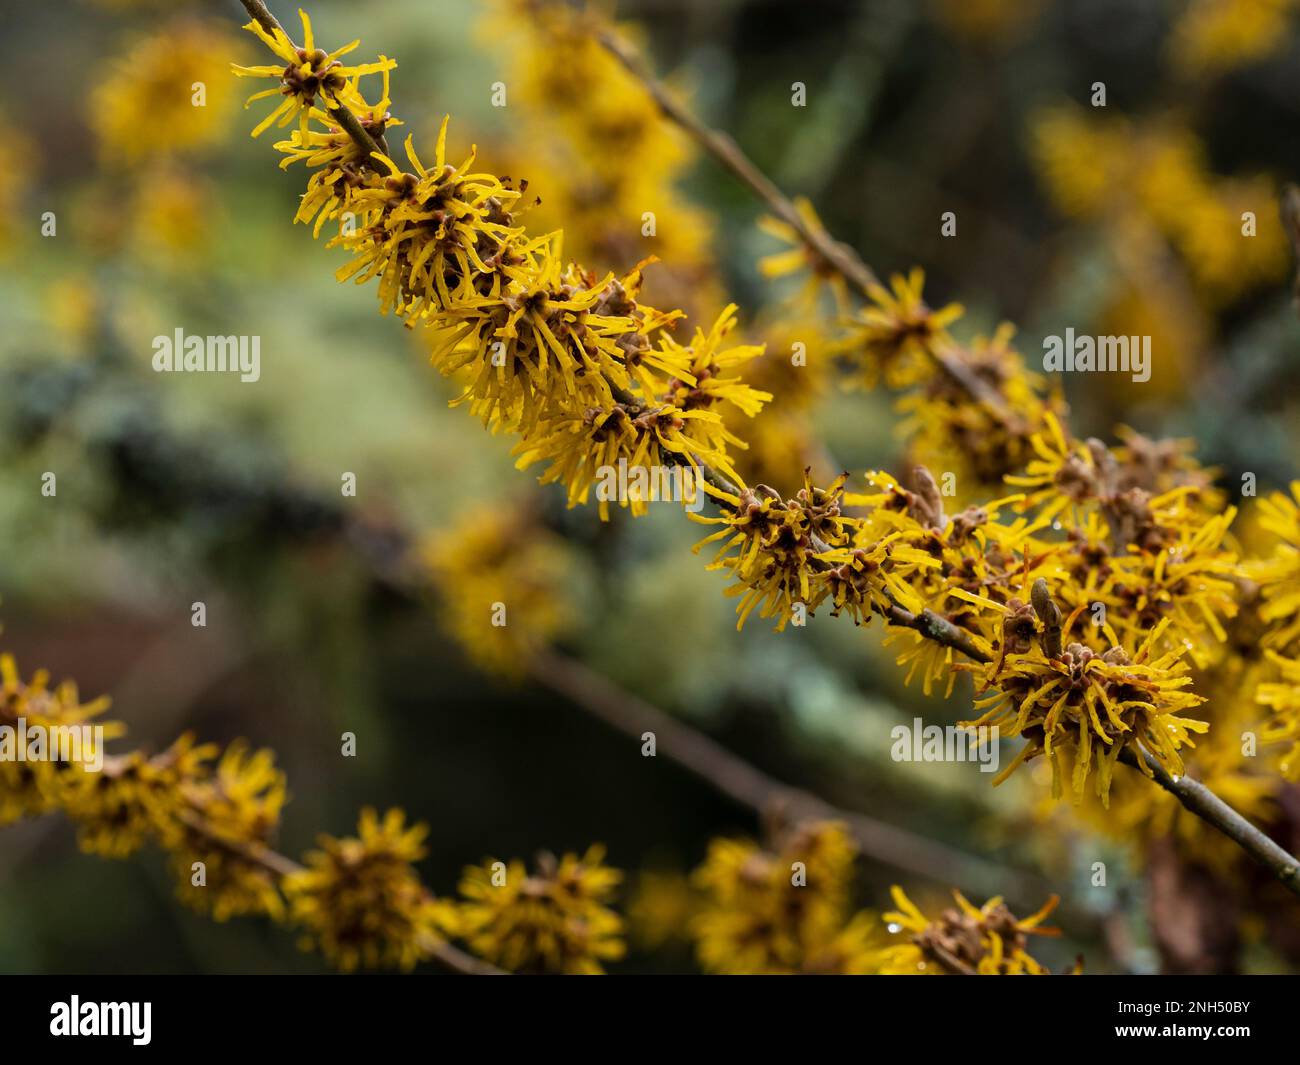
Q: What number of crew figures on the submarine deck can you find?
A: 0